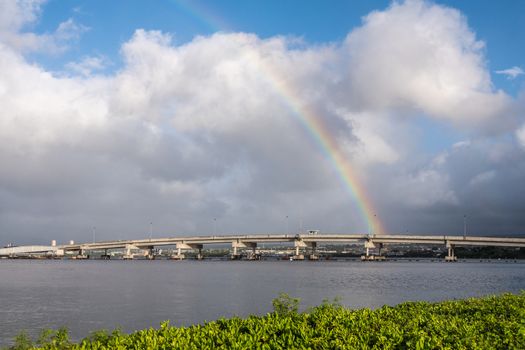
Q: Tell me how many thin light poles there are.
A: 6